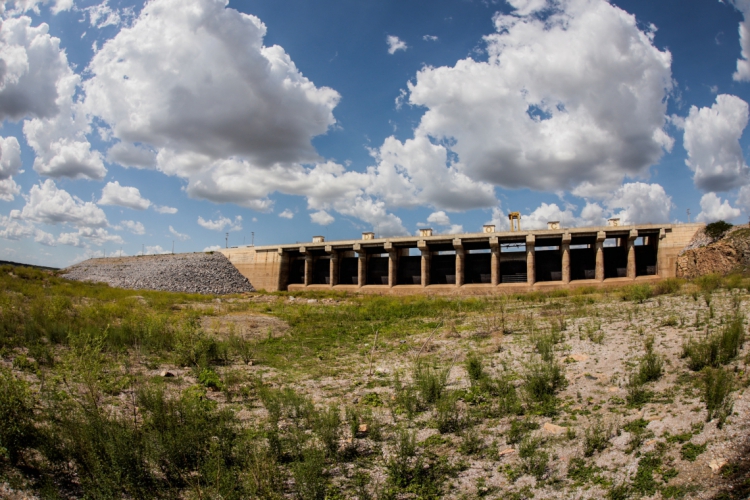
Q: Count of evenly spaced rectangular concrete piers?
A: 11